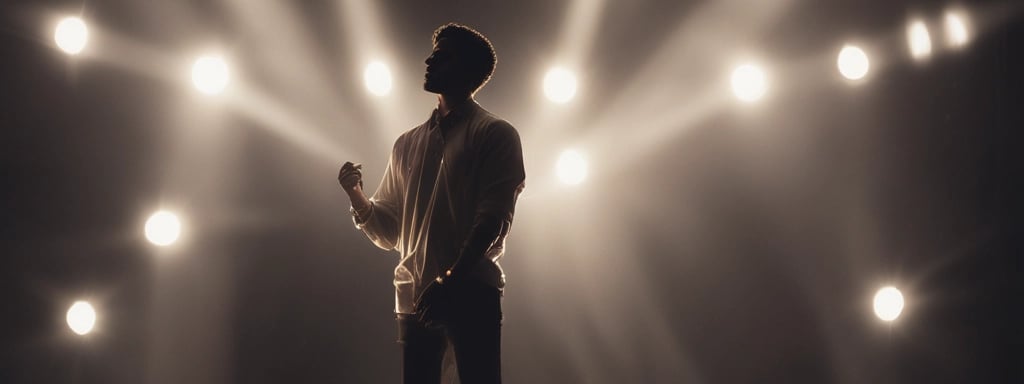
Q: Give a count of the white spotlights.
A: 12